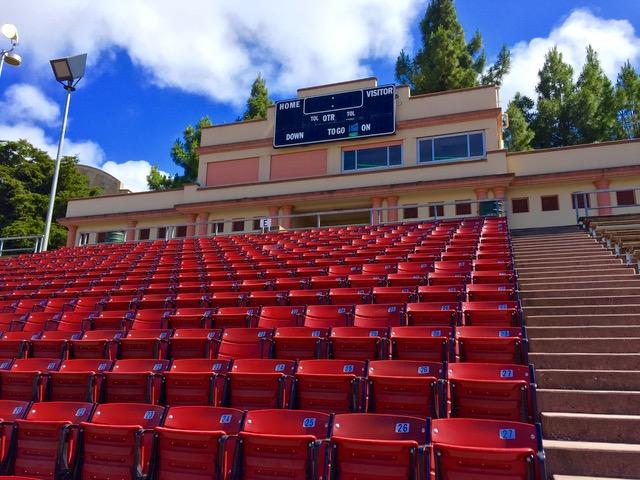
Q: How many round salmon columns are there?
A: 11